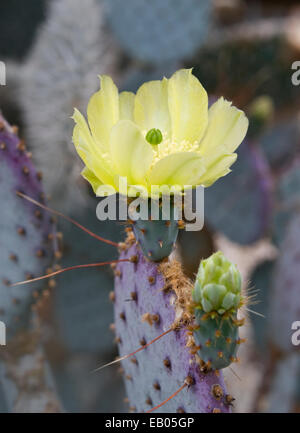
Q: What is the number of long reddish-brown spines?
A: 4